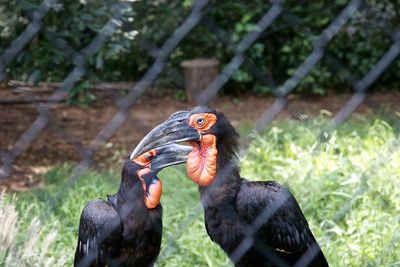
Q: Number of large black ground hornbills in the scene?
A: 2